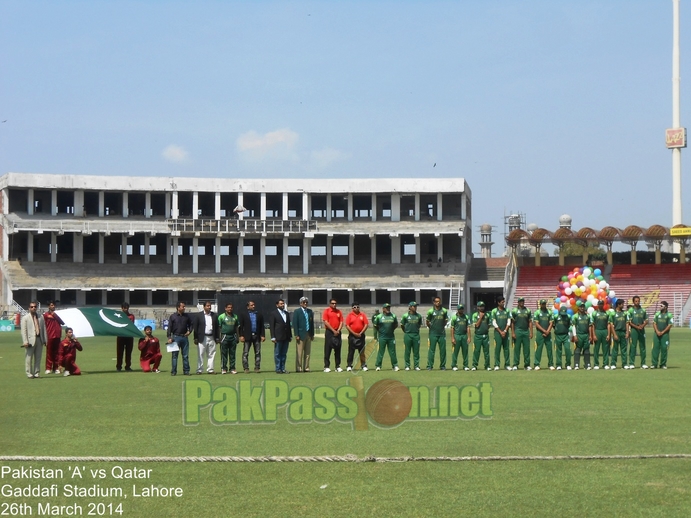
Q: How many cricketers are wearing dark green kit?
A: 15